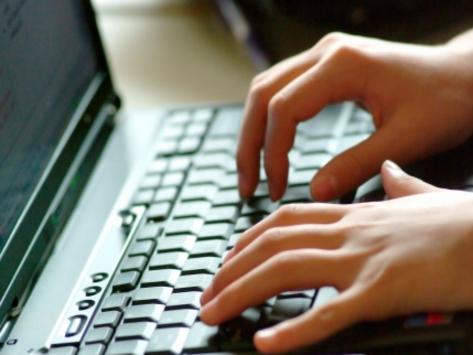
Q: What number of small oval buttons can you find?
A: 3